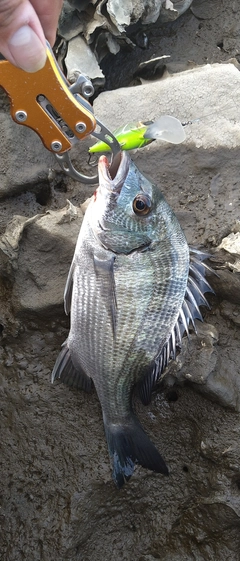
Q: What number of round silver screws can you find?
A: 3